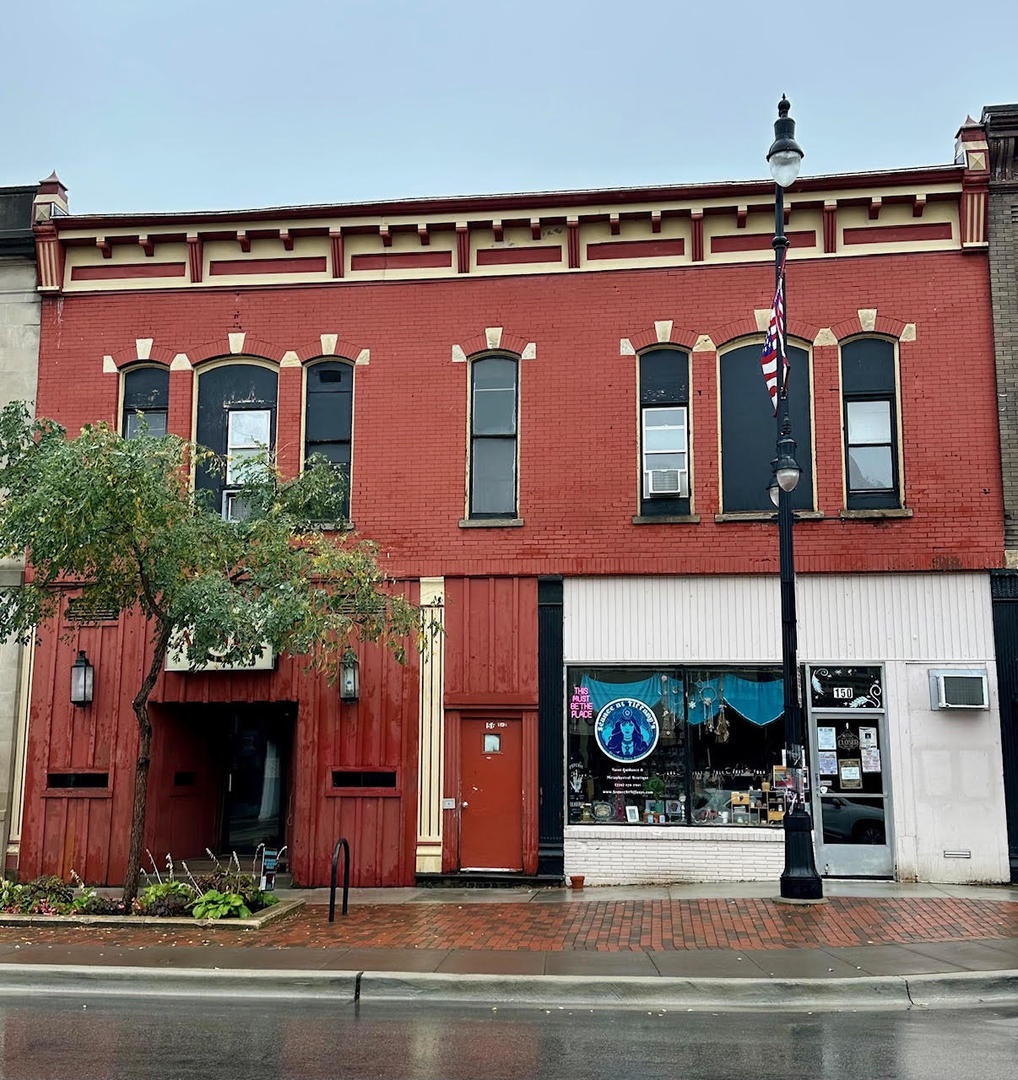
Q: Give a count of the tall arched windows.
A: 7